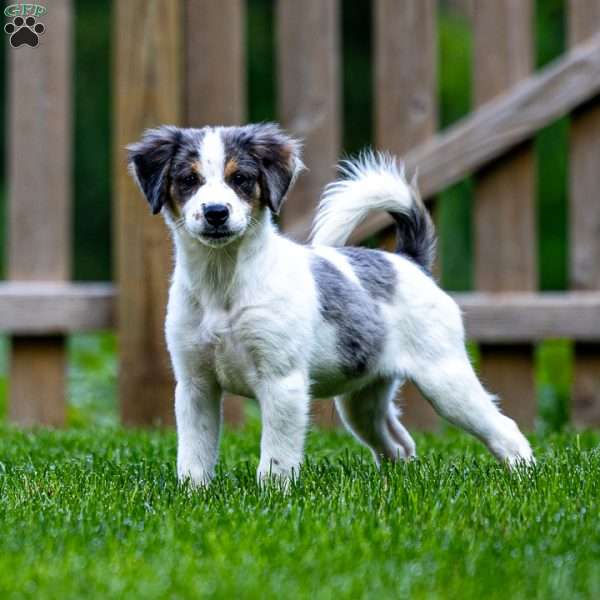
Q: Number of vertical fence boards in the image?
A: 7